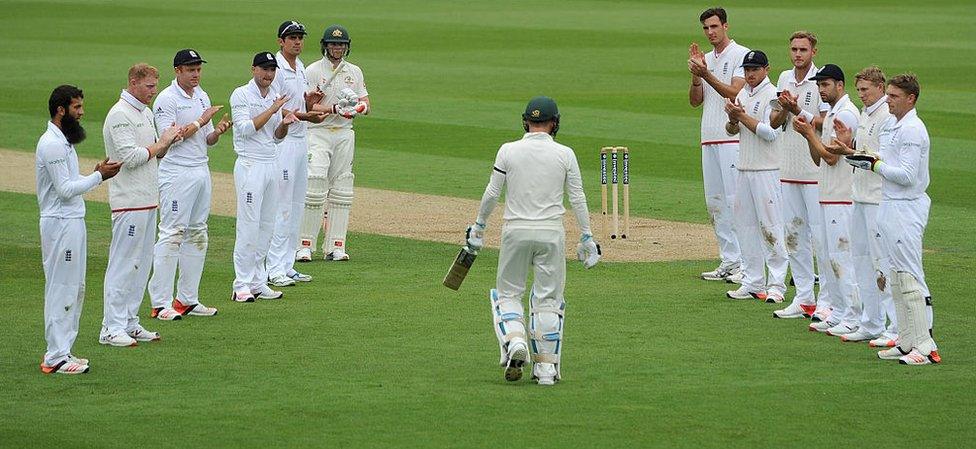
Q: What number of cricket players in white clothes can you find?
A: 13